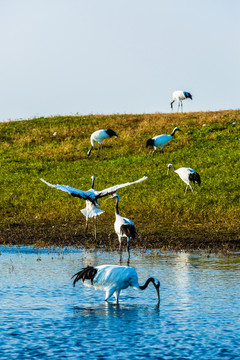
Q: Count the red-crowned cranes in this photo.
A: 7